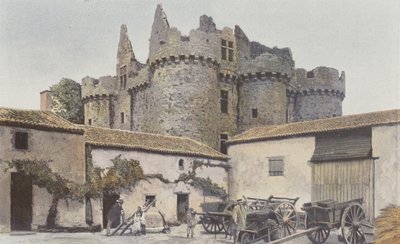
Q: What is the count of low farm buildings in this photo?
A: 3